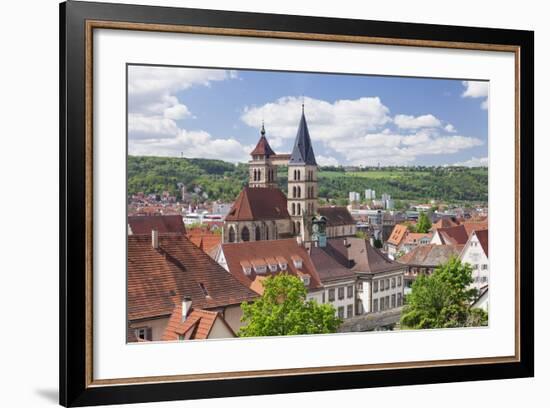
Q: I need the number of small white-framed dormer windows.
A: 6